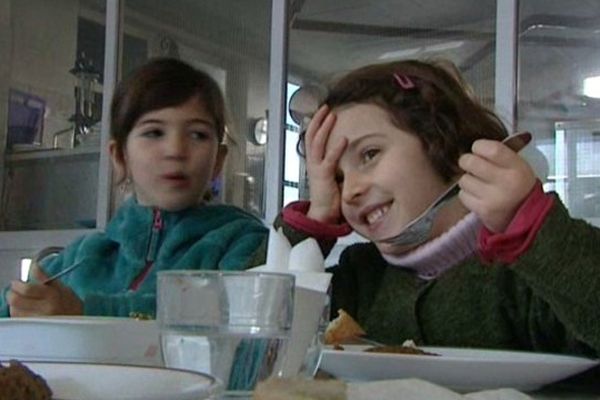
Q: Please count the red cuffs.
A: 2